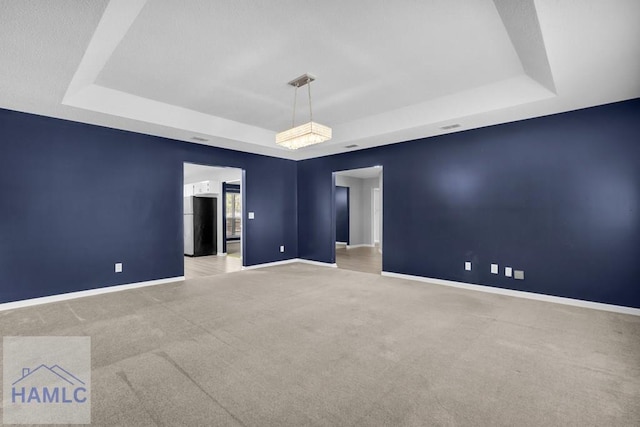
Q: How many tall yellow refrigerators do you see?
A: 0